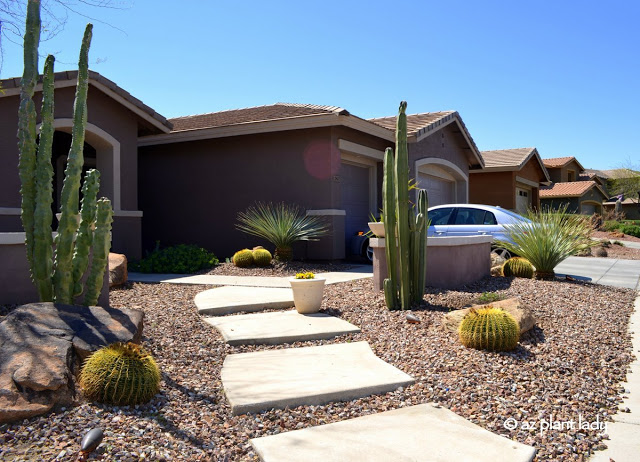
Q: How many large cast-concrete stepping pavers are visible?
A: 4